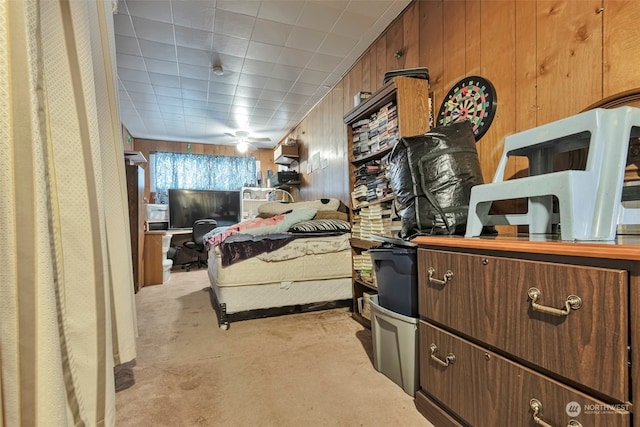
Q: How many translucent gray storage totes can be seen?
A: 1